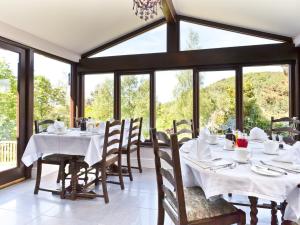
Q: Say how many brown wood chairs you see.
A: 6